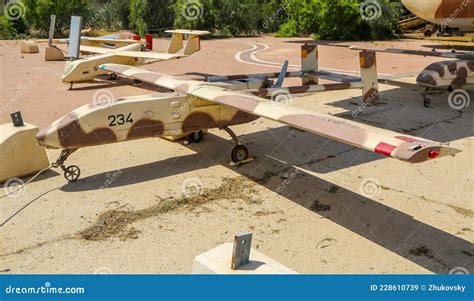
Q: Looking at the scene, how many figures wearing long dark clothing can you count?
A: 0